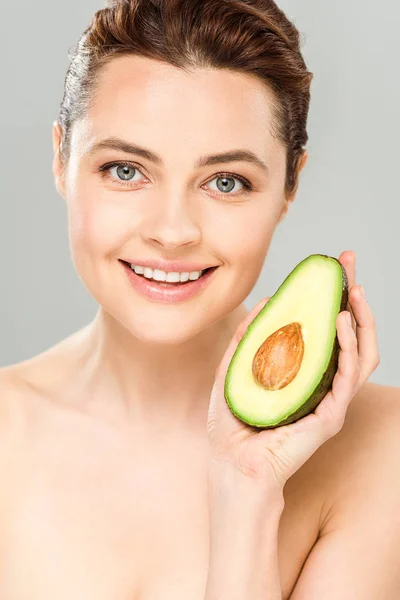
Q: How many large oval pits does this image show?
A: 1